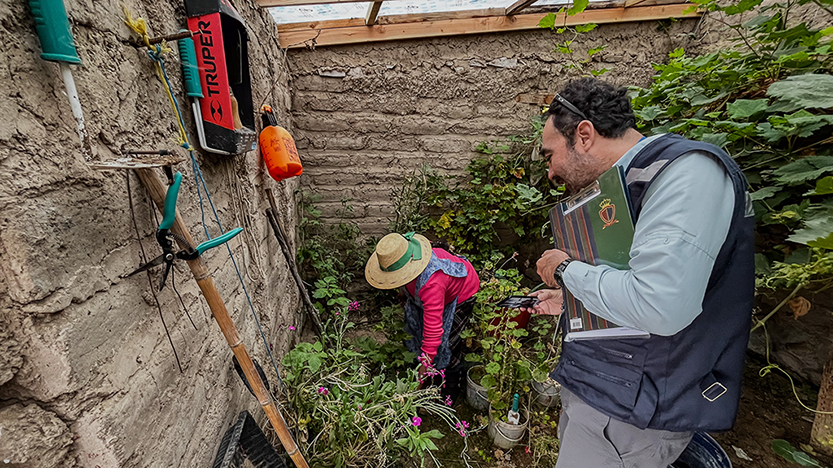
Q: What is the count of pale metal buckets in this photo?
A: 3